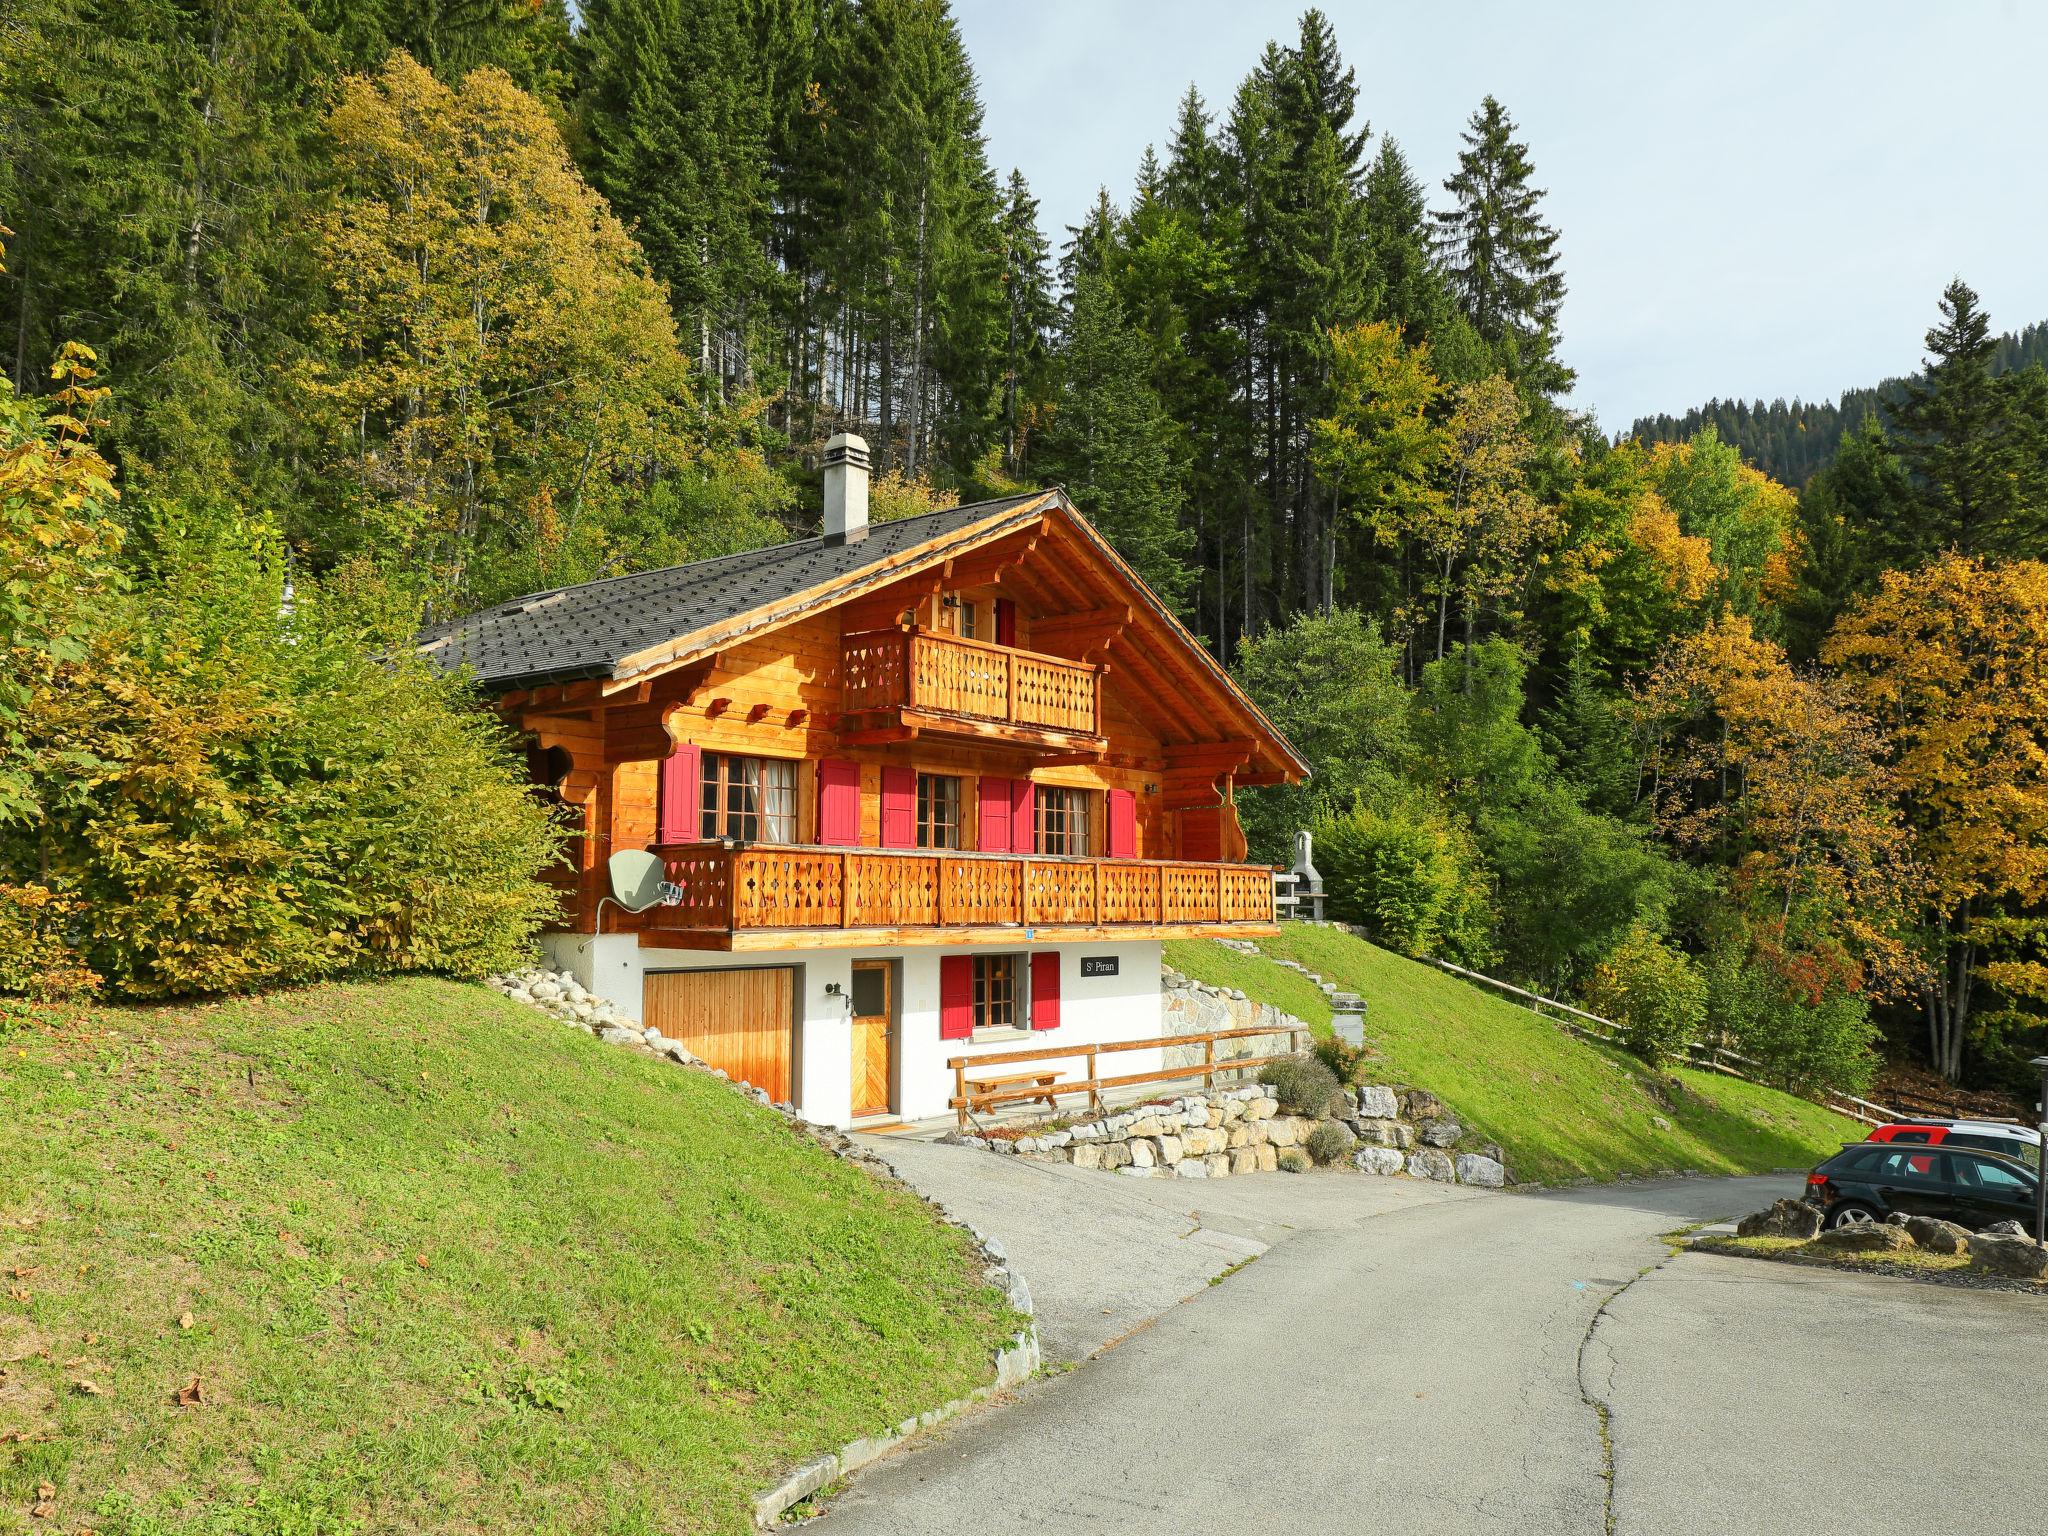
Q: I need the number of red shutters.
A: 9